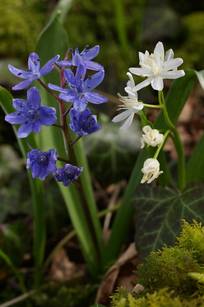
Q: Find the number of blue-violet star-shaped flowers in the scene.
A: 7